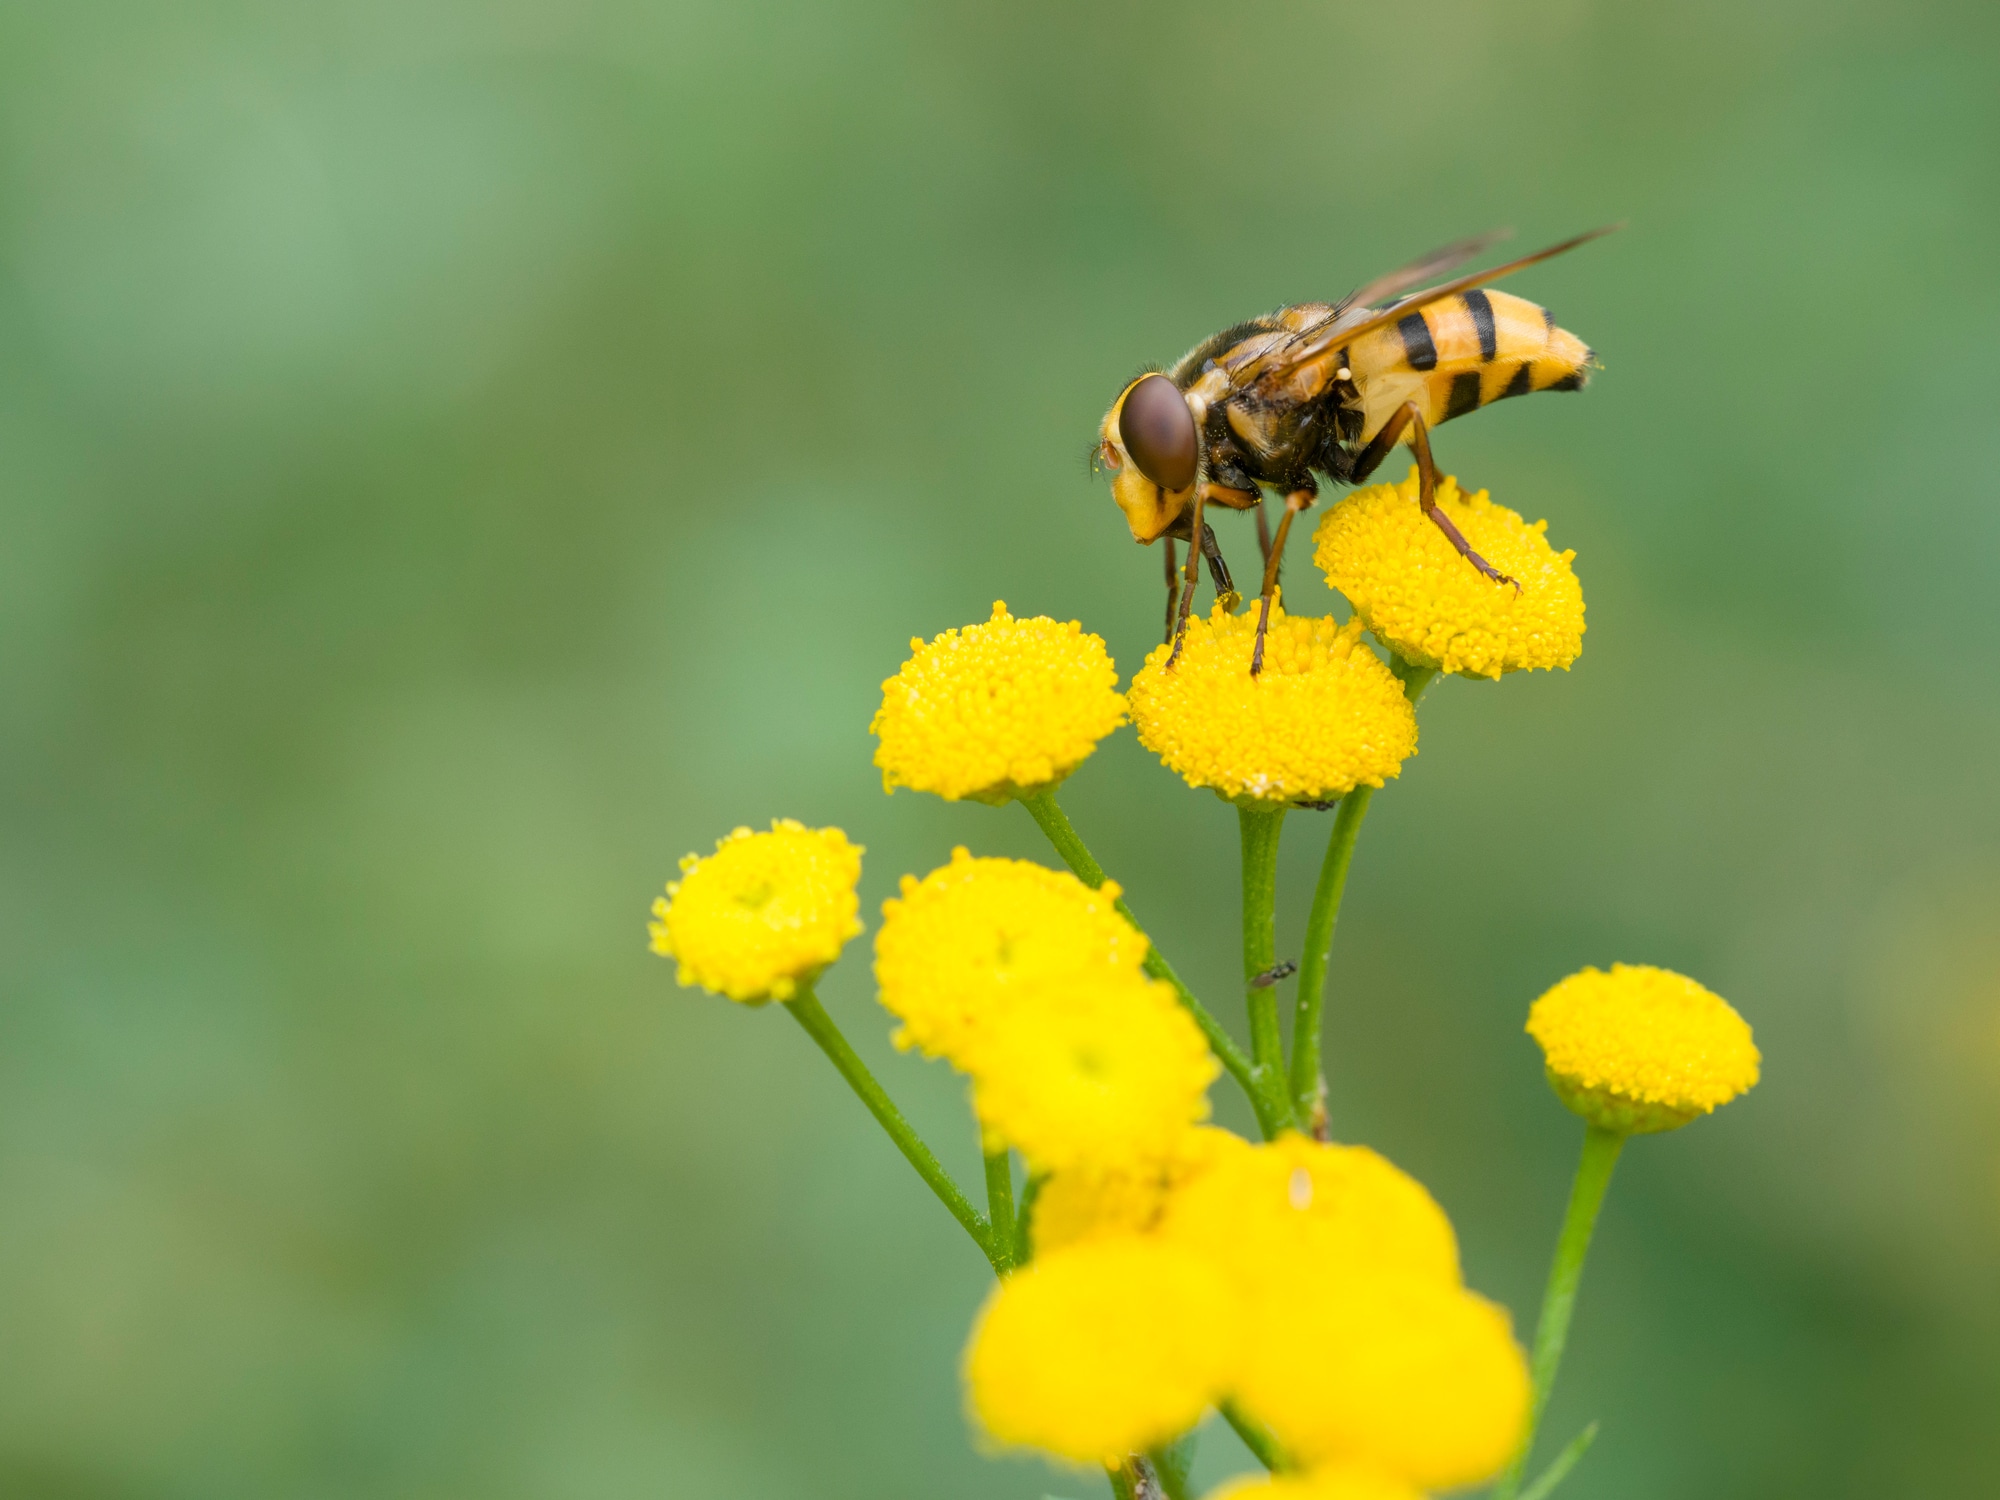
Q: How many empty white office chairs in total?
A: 0